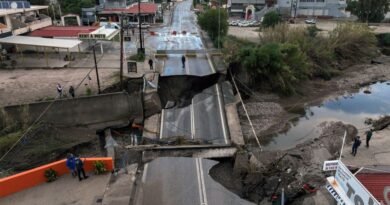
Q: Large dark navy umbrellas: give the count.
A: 0